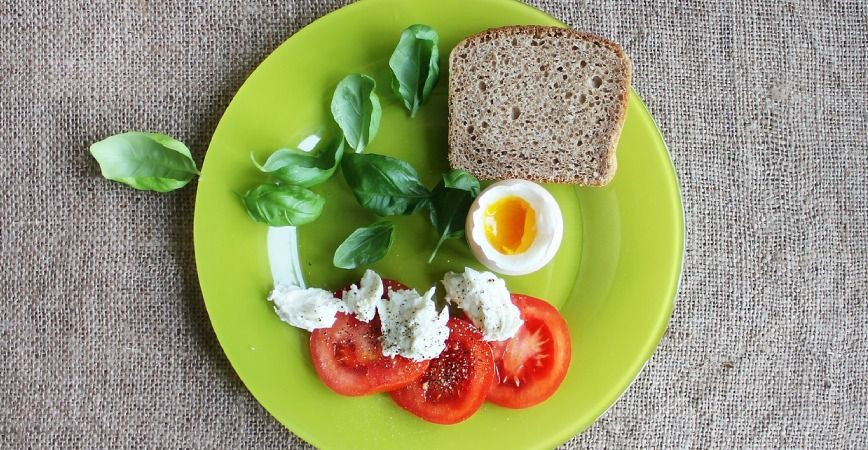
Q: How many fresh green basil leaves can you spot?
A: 8